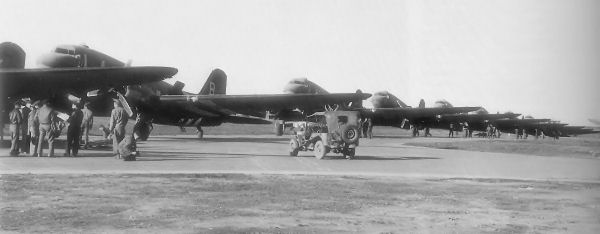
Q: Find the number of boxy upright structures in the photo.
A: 0